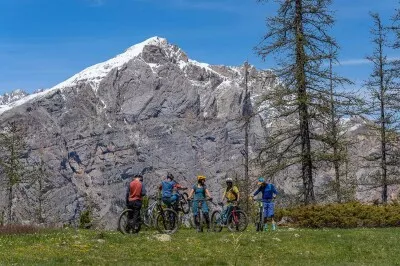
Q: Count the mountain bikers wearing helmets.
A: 5